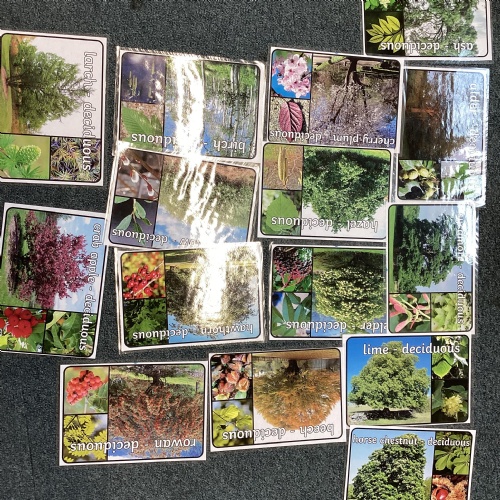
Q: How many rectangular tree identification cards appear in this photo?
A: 15